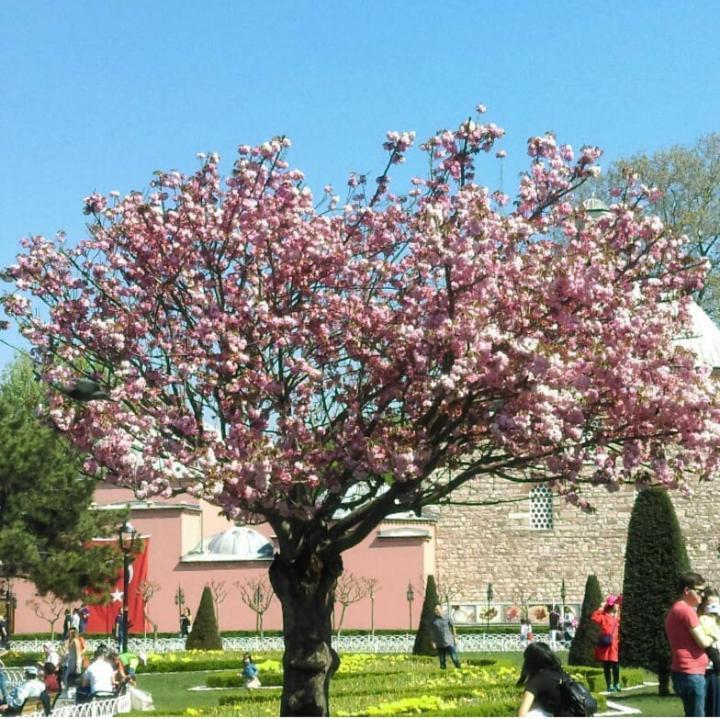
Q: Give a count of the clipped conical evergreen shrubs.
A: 4